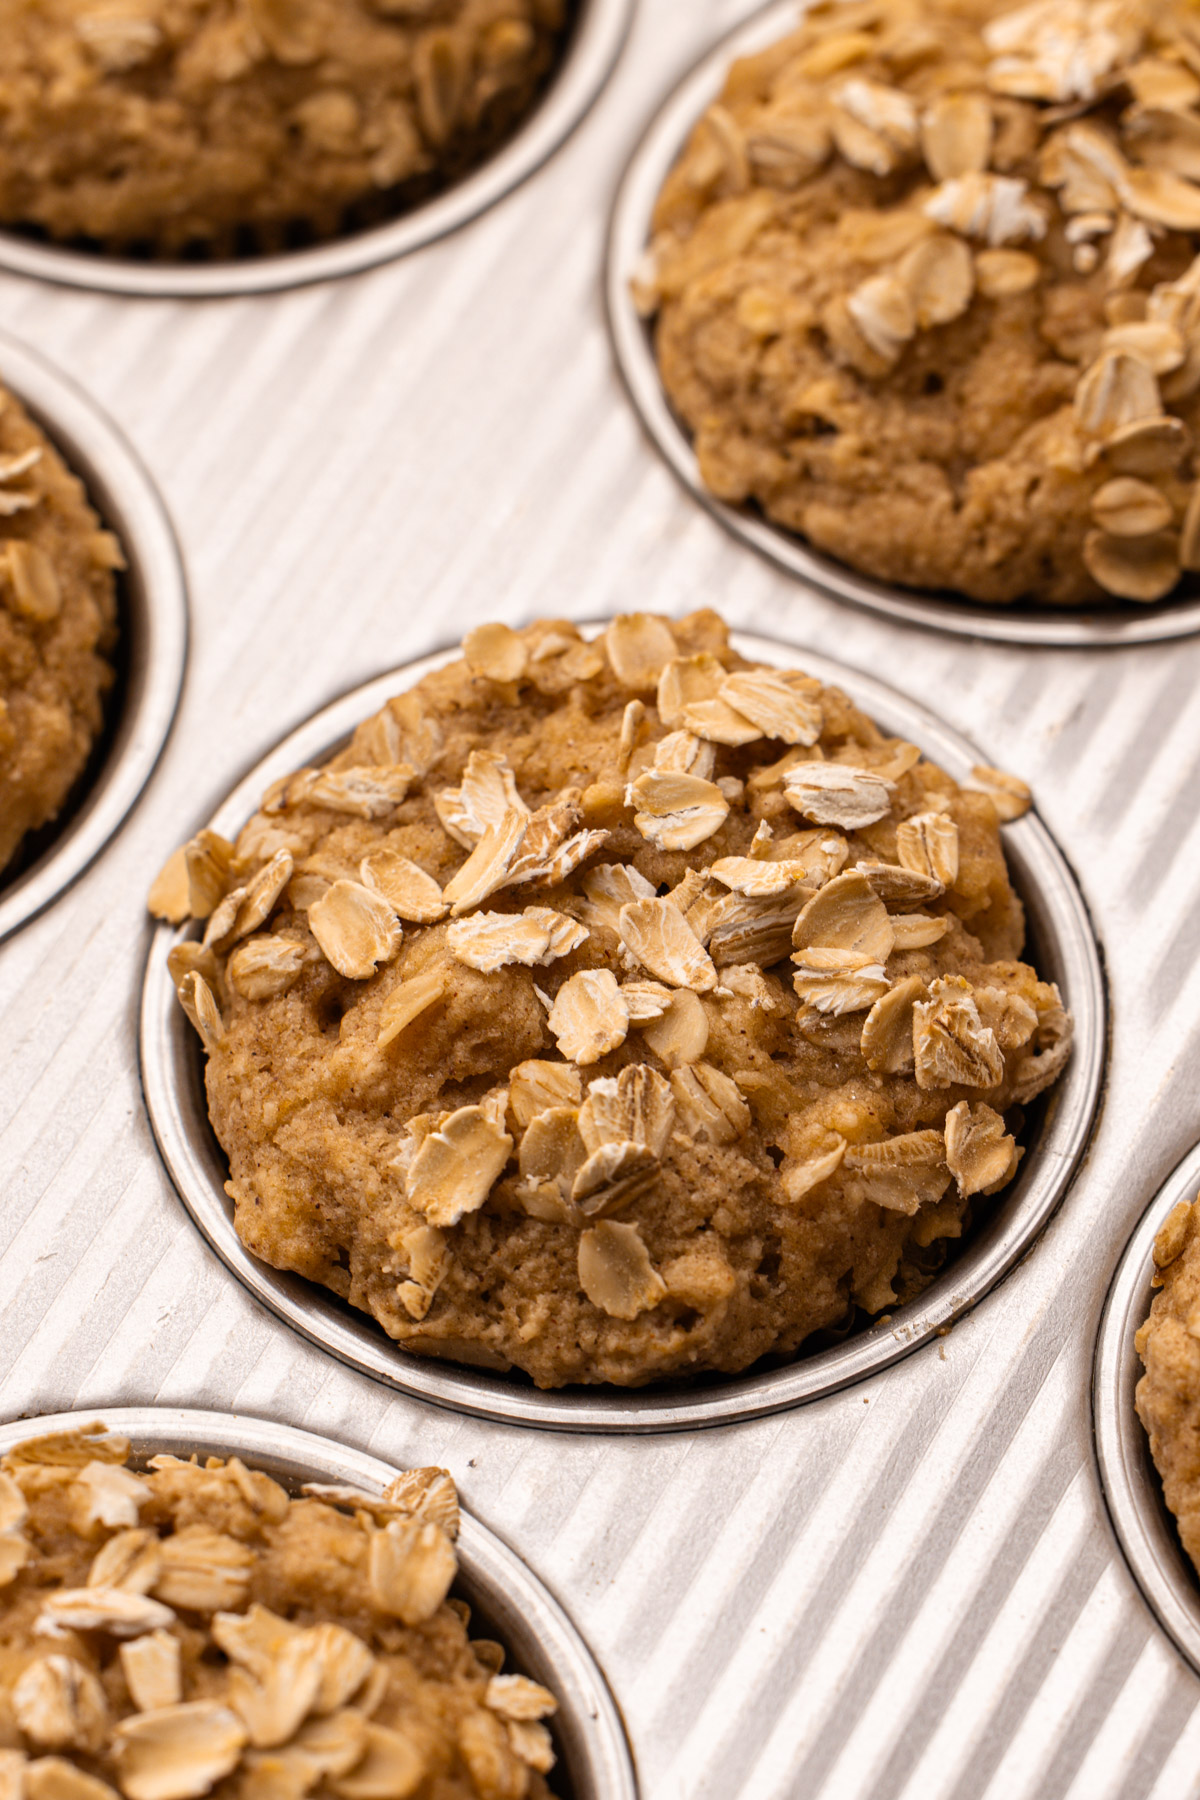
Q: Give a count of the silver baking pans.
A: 1